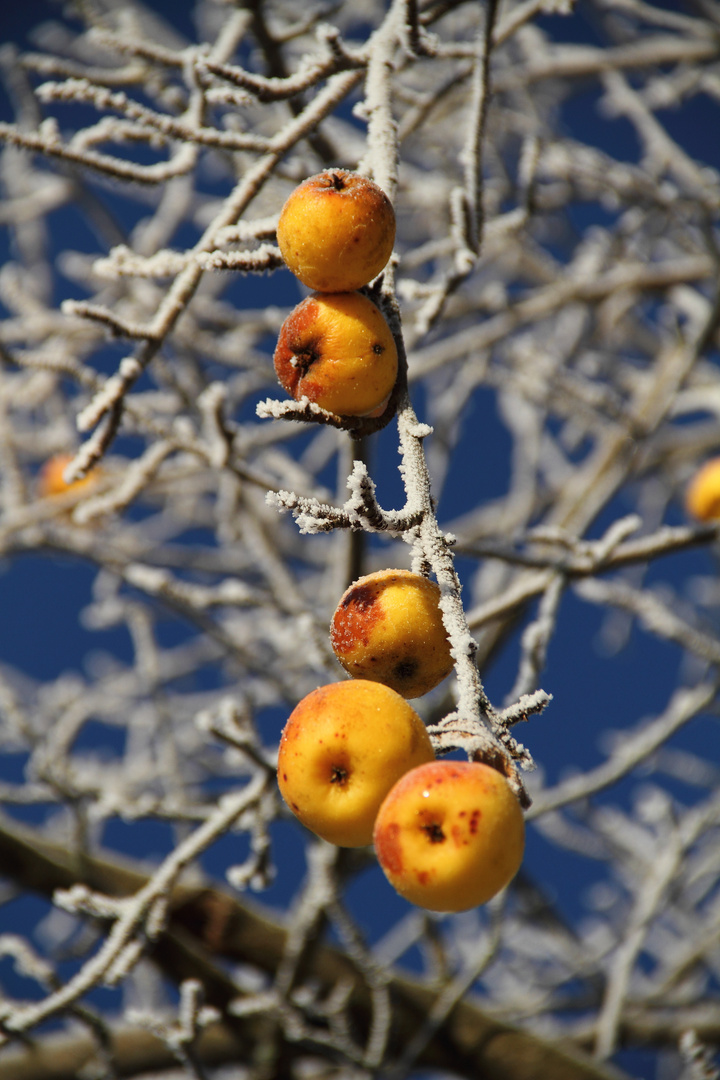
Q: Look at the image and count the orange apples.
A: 7